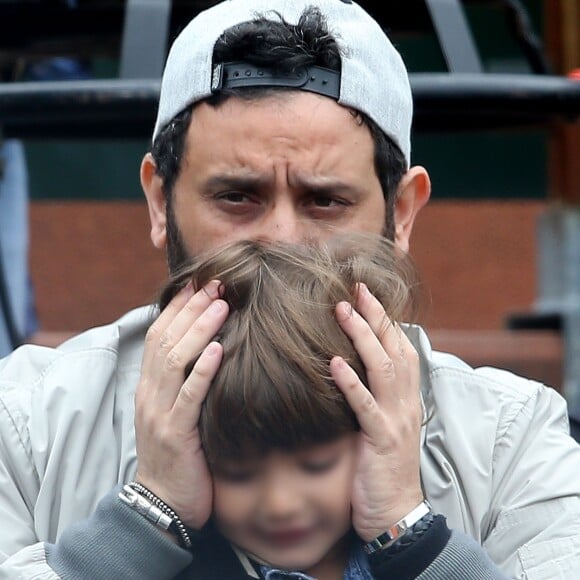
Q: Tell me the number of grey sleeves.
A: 2